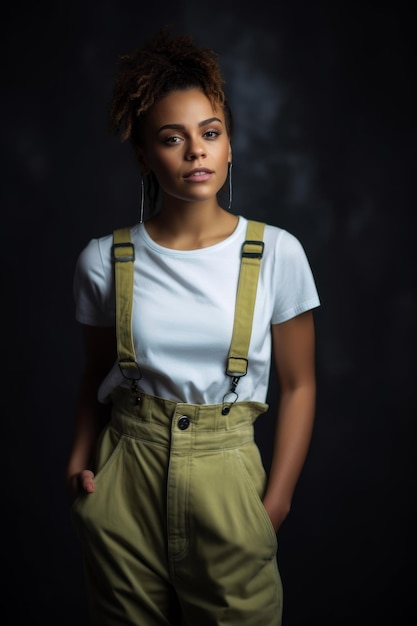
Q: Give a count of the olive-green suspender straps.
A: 2